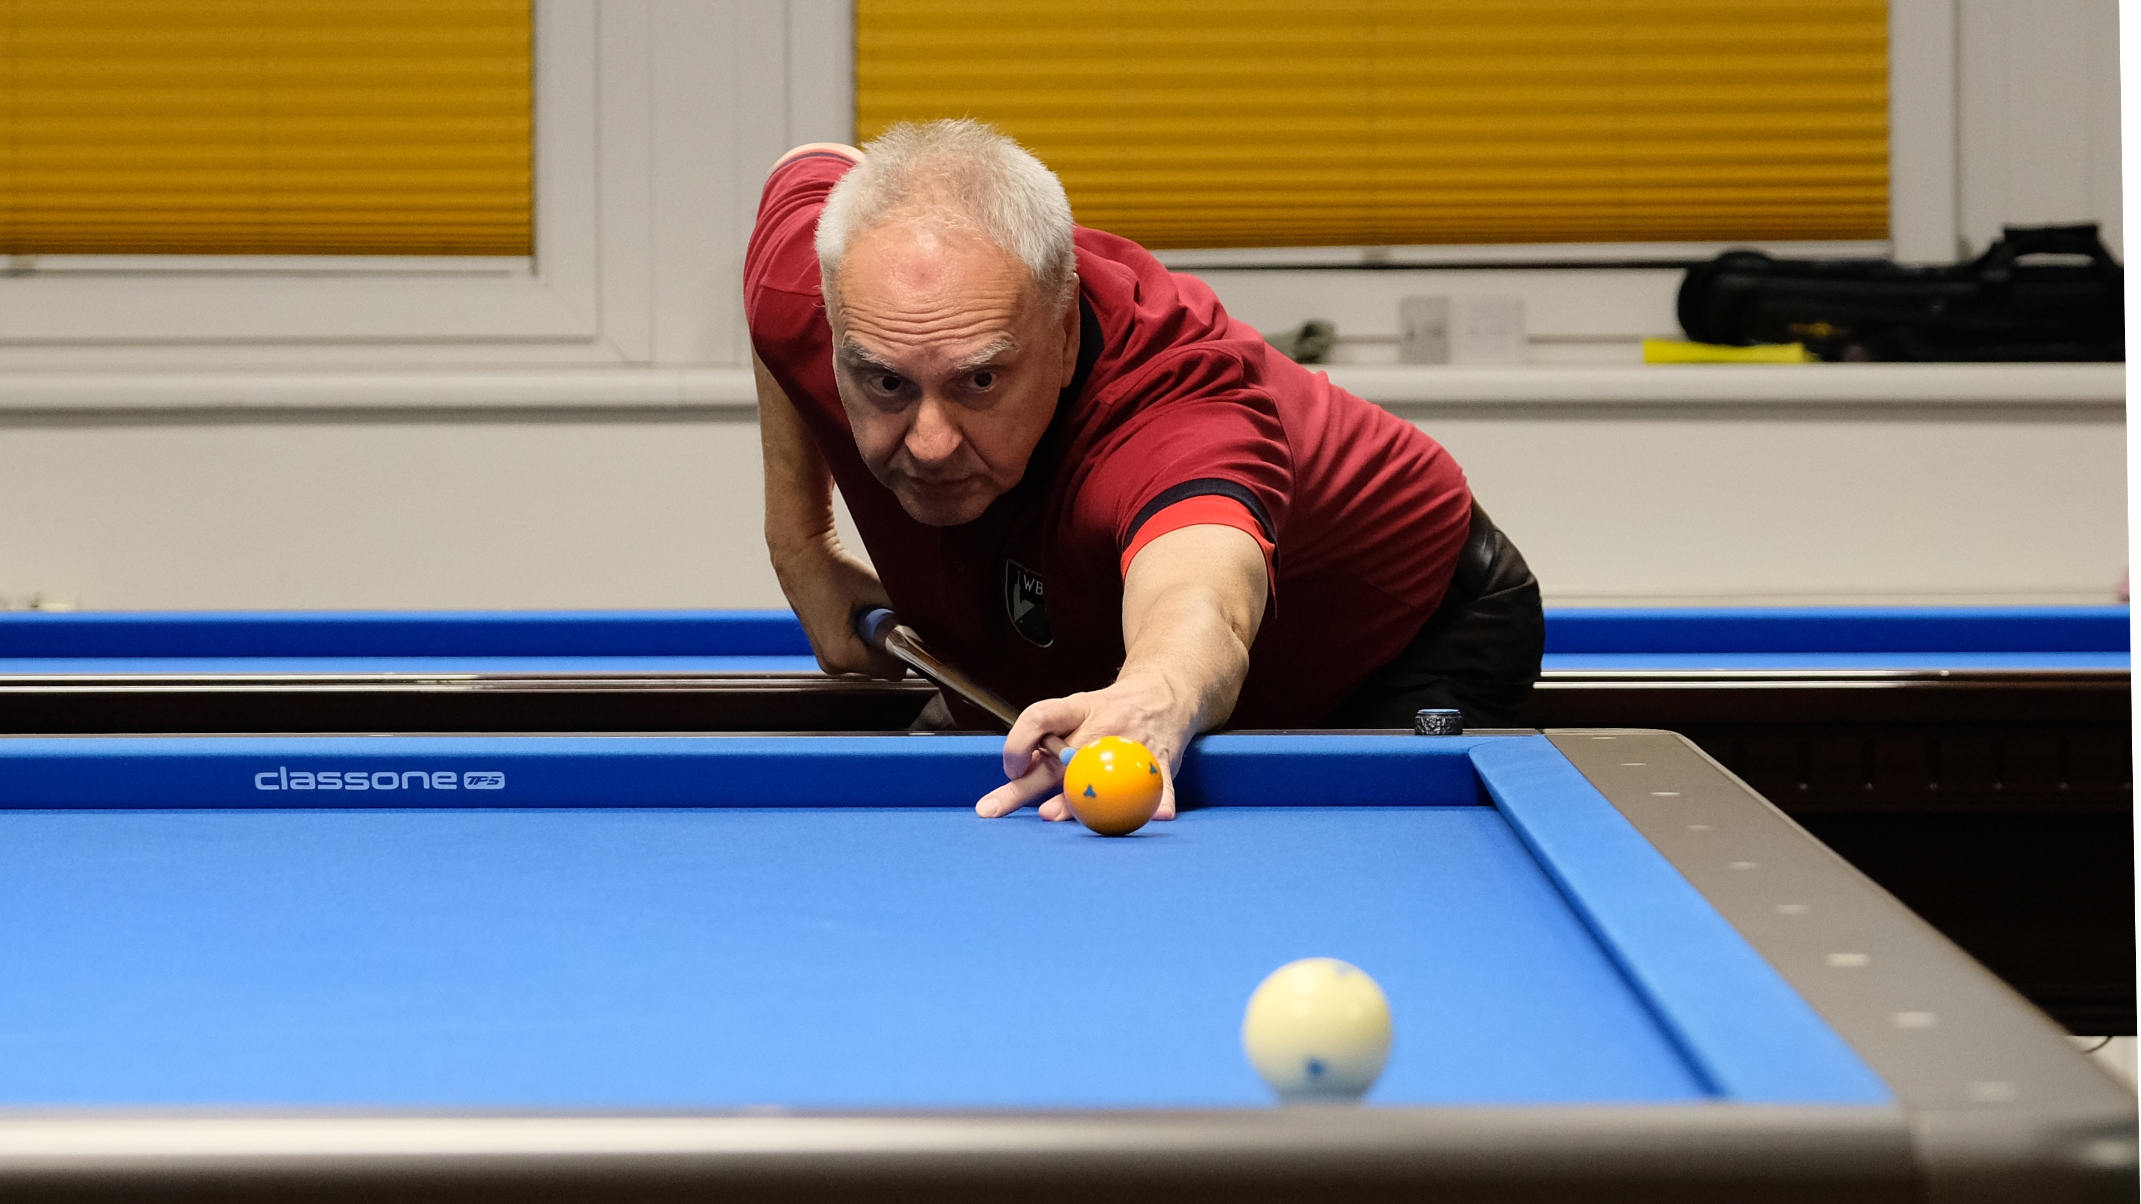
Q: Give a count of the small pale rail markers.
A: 9